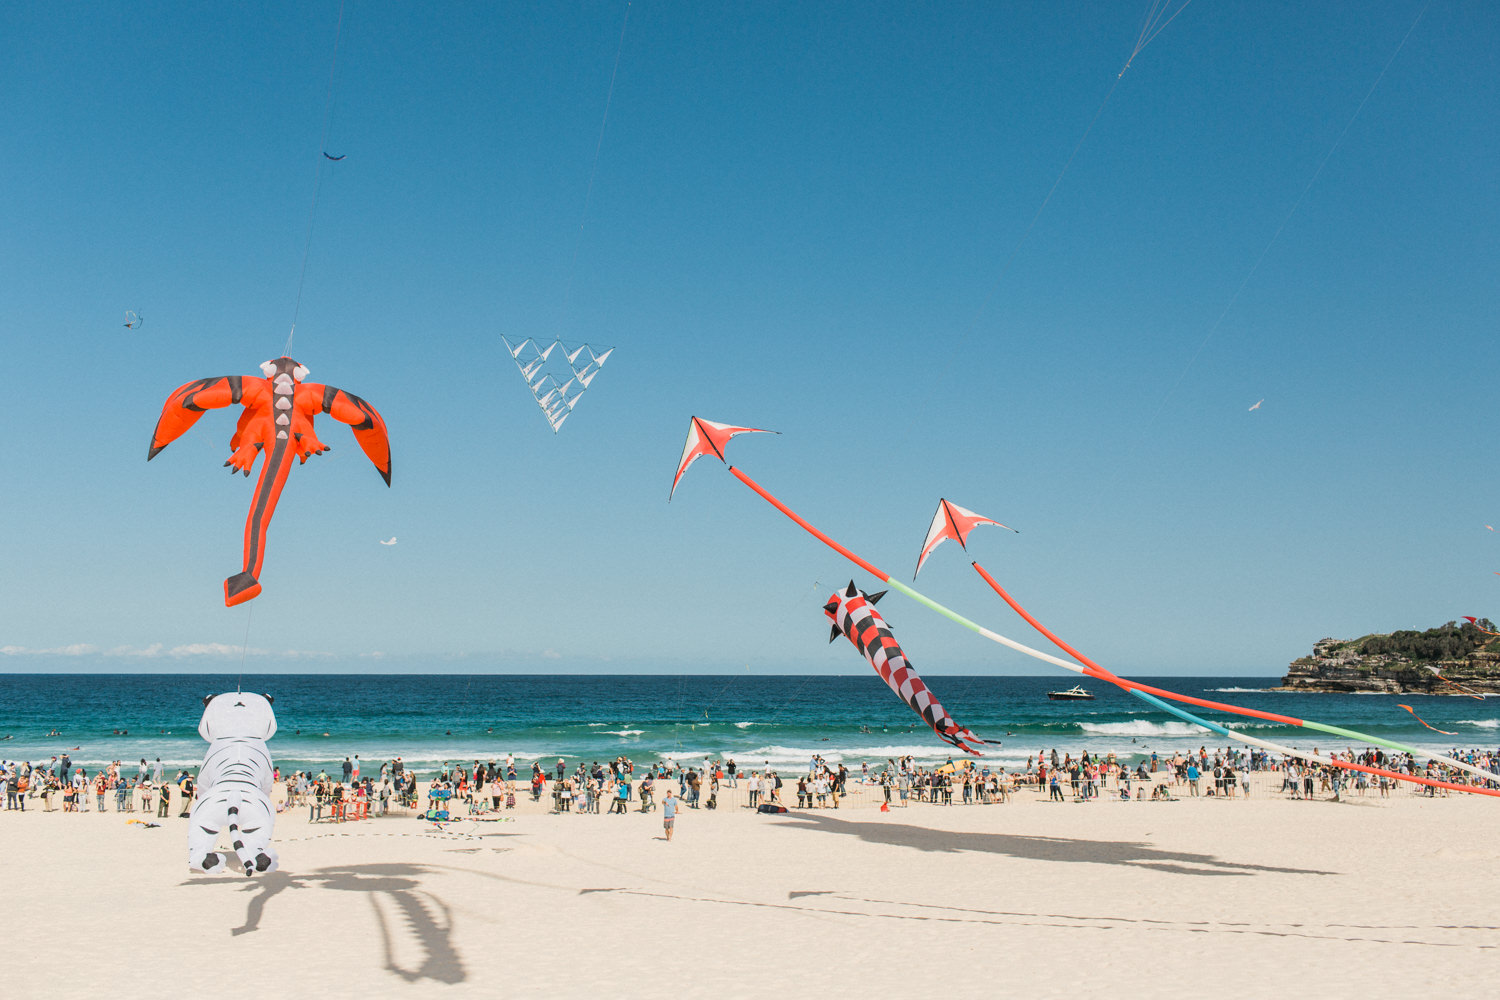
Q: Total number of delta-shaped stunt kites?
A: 2